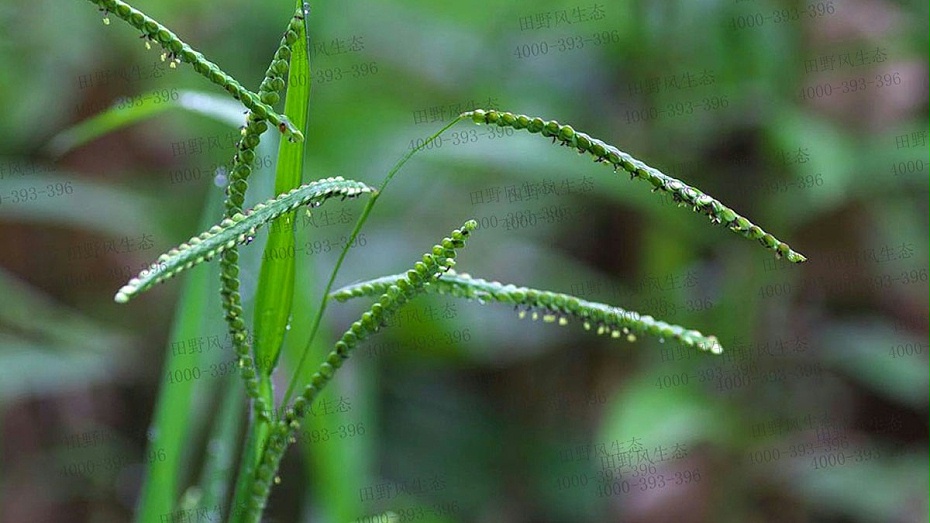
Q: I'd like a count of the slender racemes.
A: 6